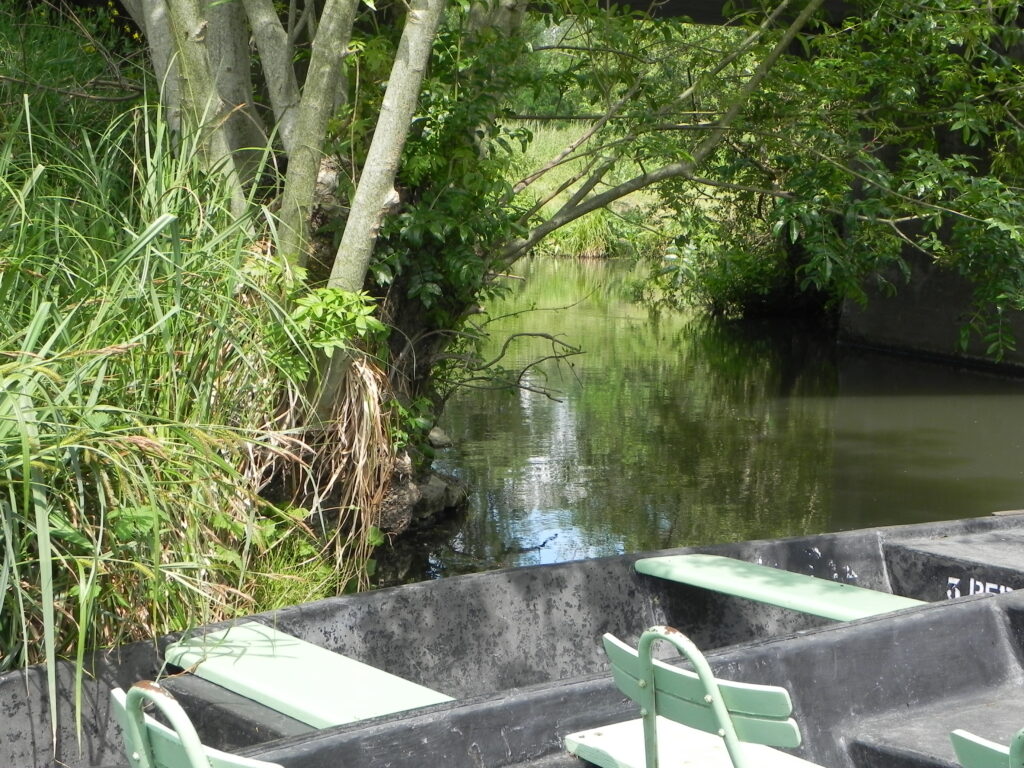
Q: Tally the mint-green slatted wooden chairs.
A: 3